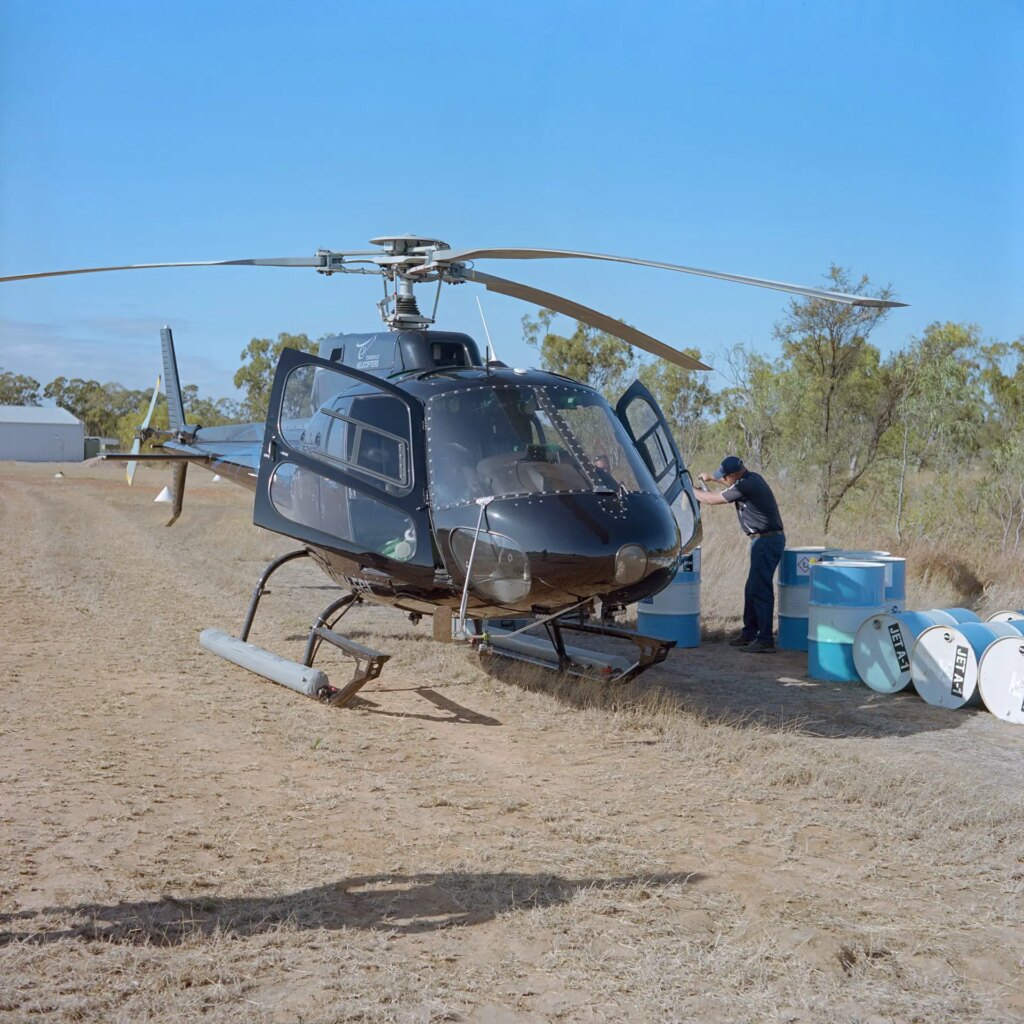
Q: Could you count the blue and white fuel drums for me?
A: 9